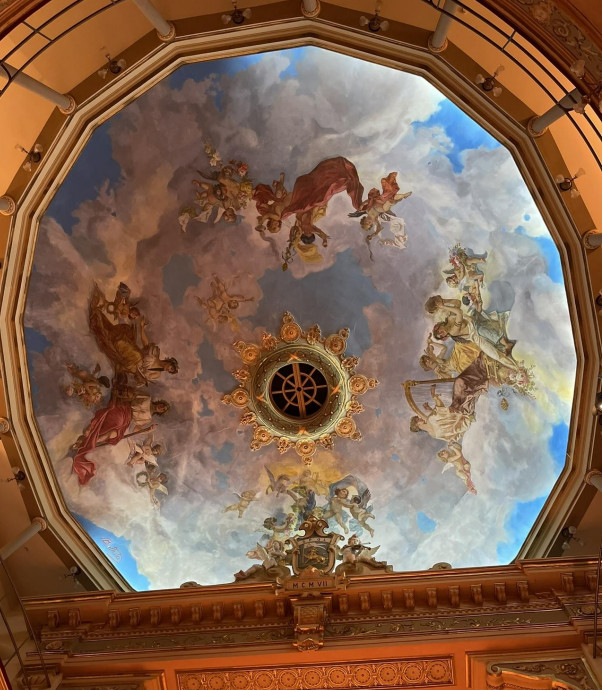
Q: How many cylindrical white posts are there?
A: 10